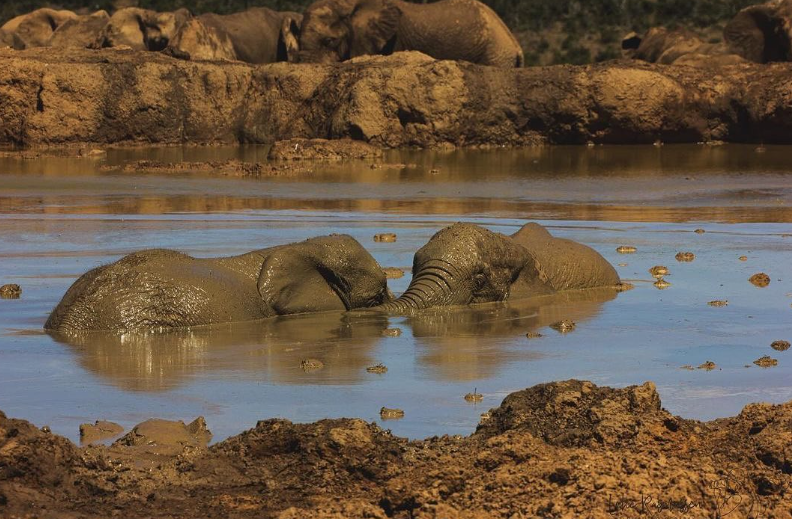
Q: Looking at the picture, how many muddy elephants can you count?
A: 2